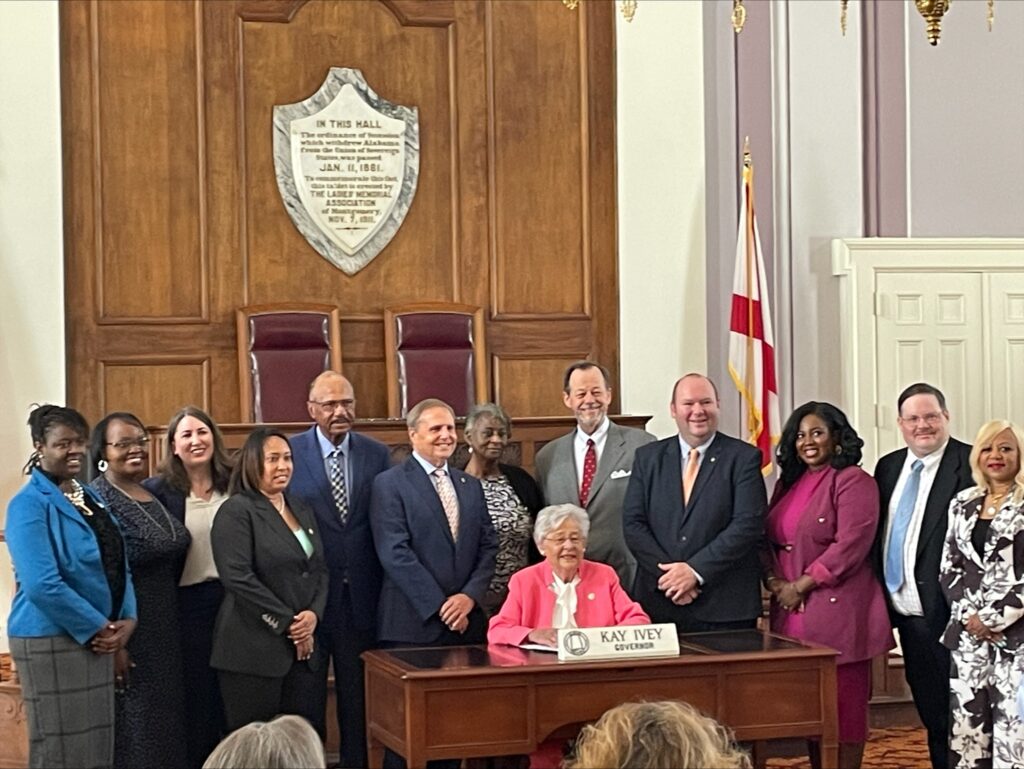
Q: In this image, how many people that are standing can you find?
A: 12